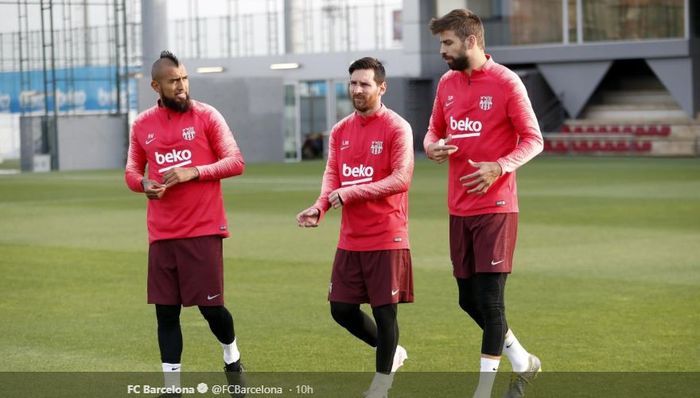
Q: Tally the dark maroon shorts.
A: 3